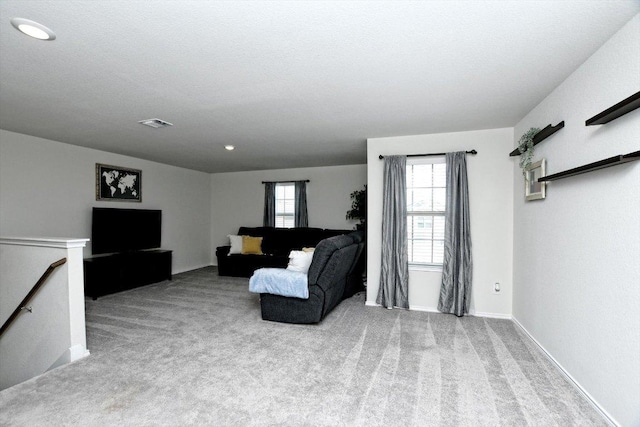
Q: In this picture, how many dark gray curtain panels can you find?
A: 4